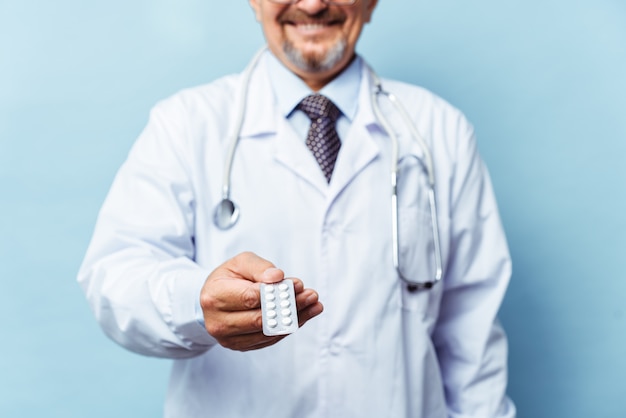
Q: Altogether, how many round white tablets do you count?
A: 10